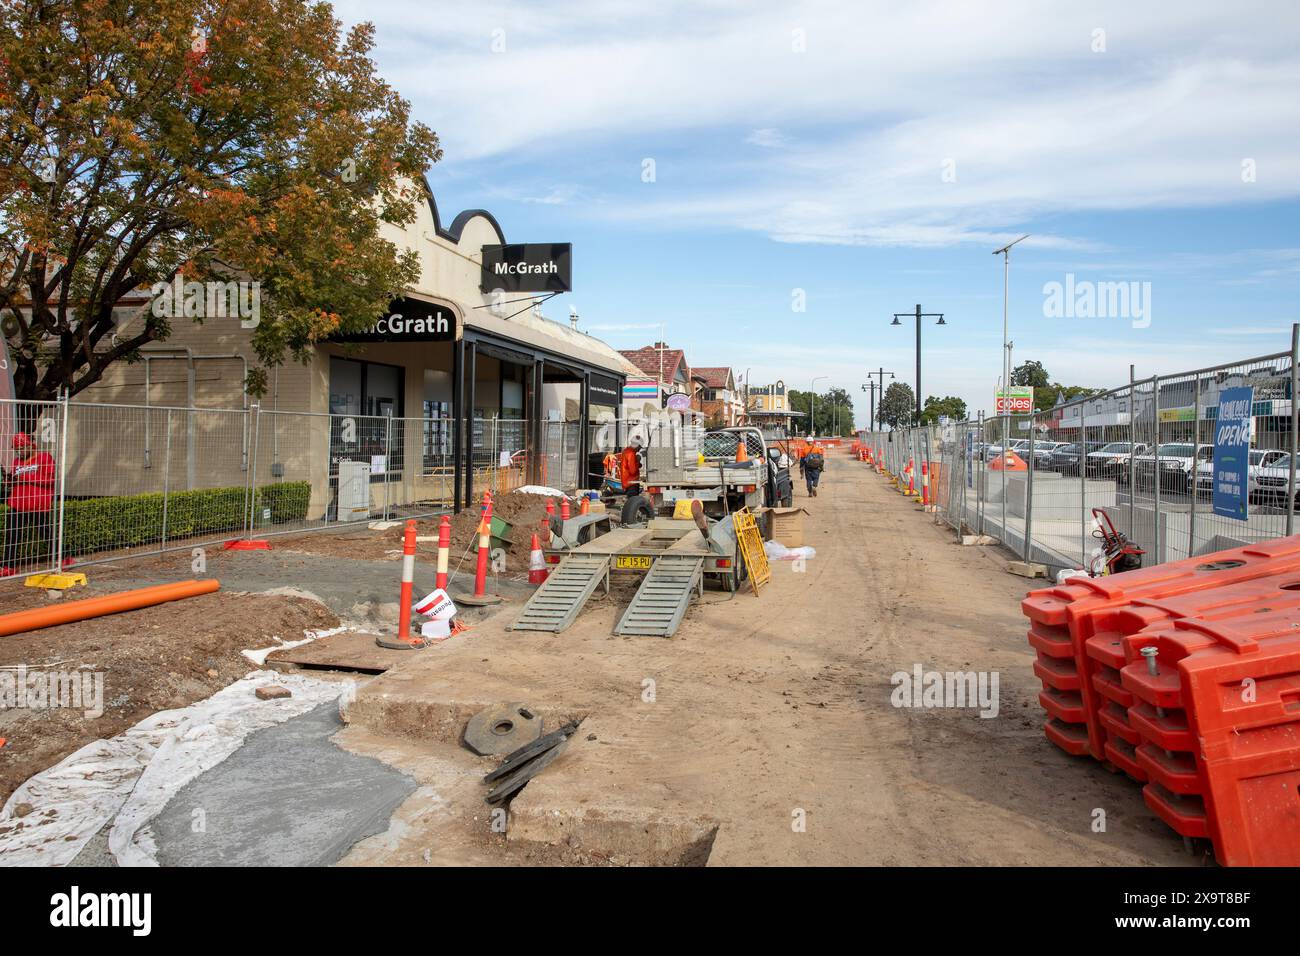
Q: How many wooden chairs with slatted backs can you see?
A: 0